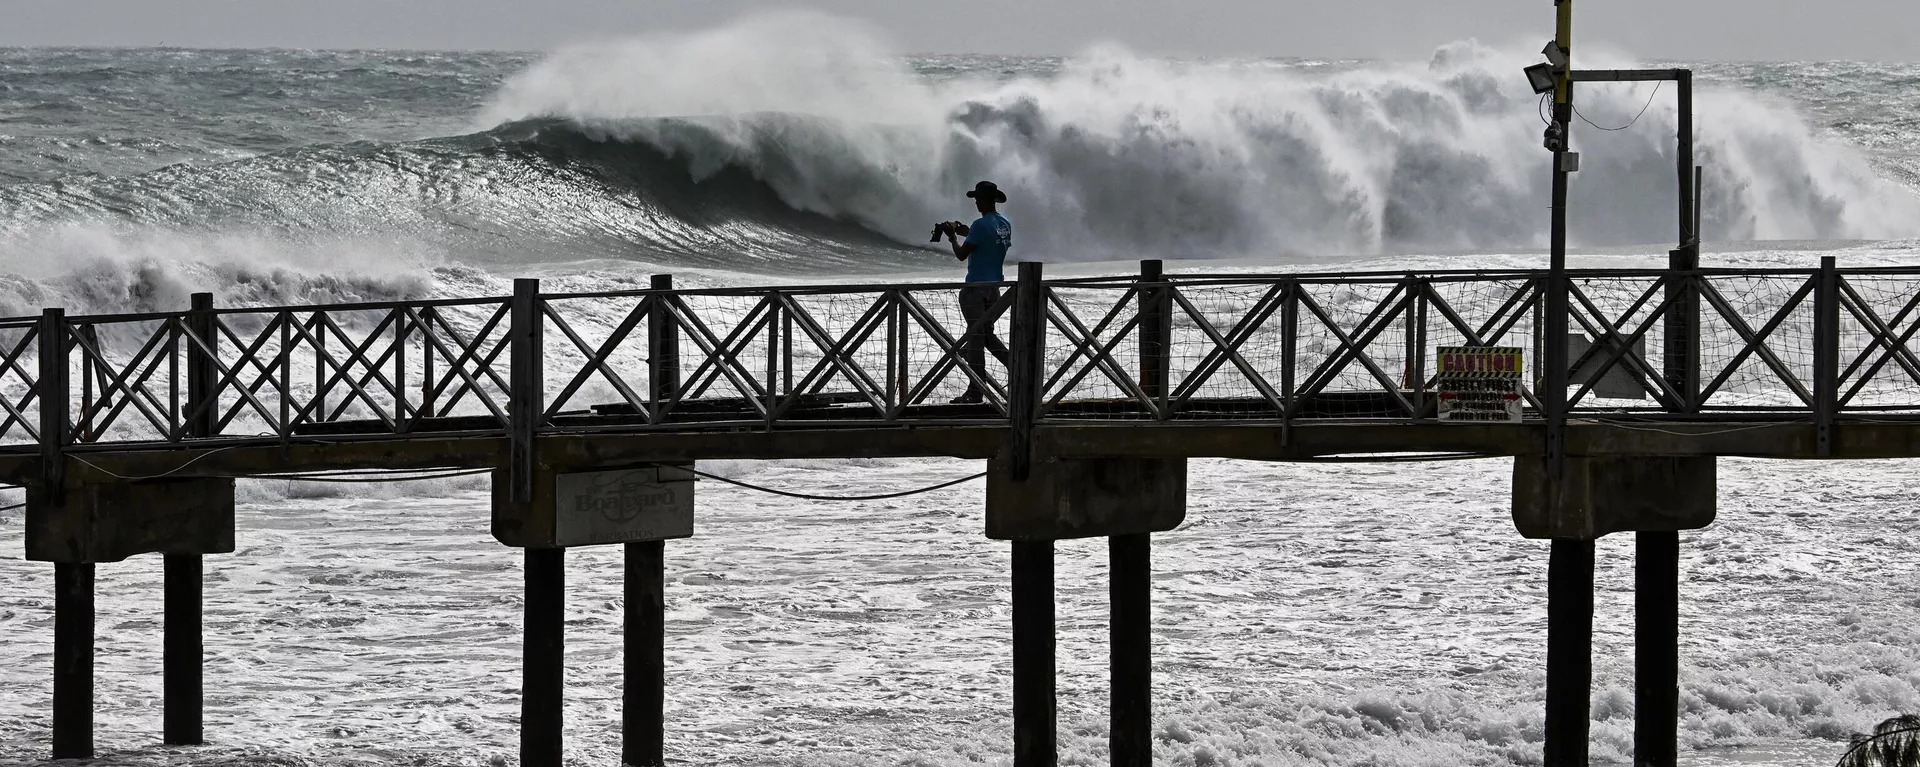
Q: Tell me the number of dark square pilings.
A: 8